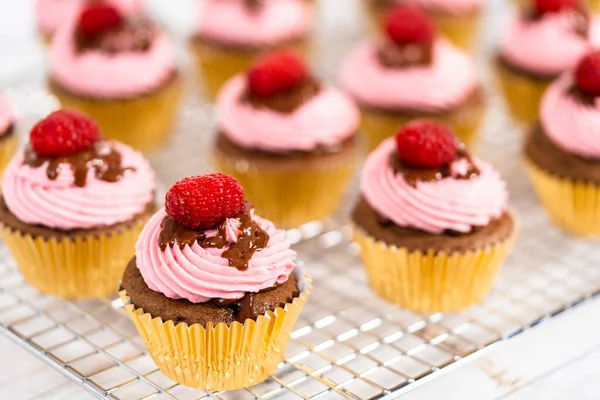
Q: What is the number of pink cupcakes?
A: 12